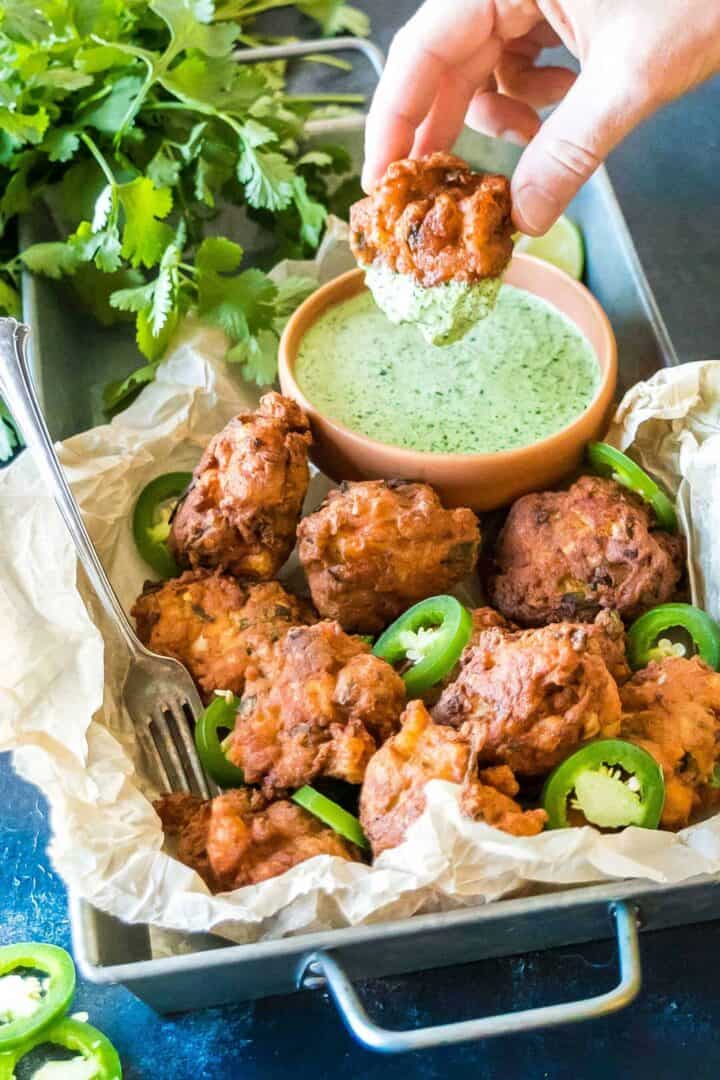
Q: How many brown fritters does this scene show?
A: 10